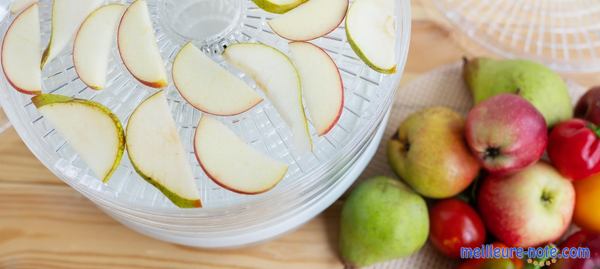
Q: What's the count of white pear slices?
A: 6